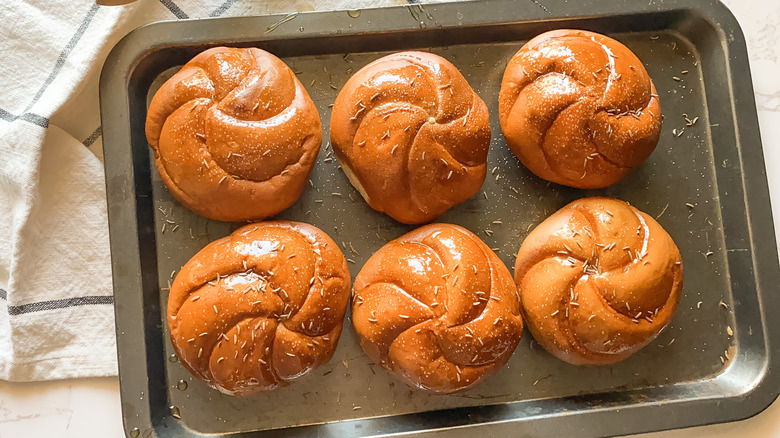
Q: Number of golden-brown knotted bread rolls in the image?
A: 6